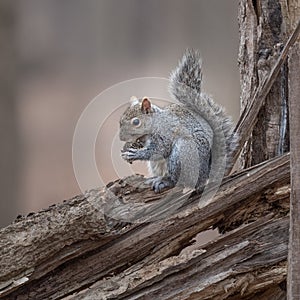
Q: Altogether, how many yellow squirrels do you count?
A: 0